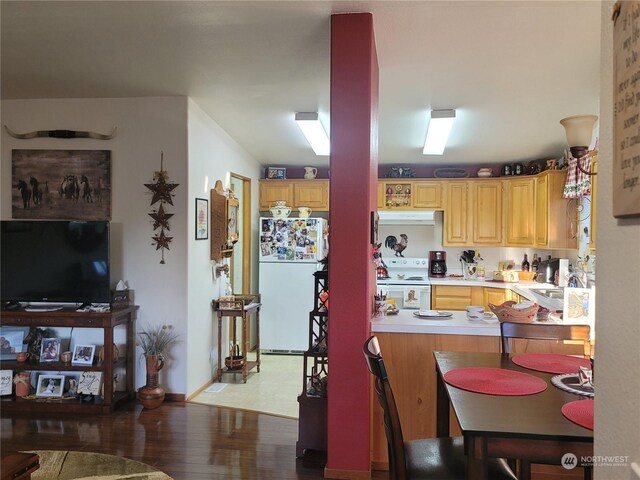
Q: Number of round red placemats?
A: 3